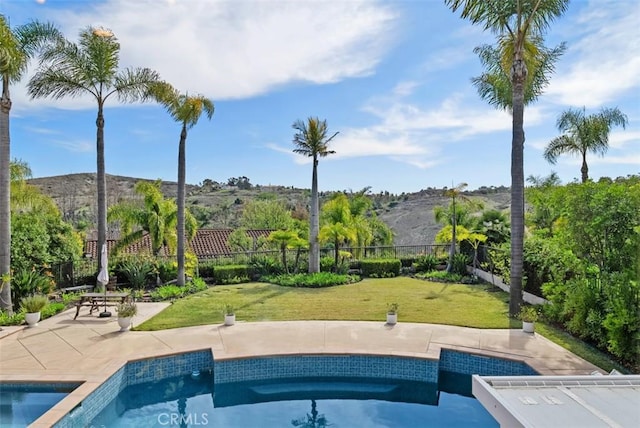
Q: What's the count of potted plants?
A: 5